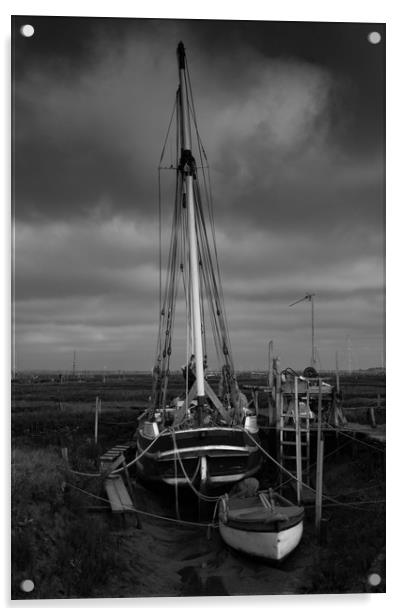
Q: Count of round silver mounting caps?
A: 4